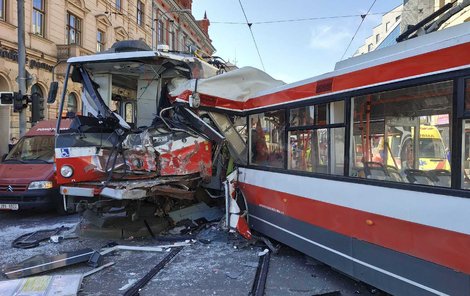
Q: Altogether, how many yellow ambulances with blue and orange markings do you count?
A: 1